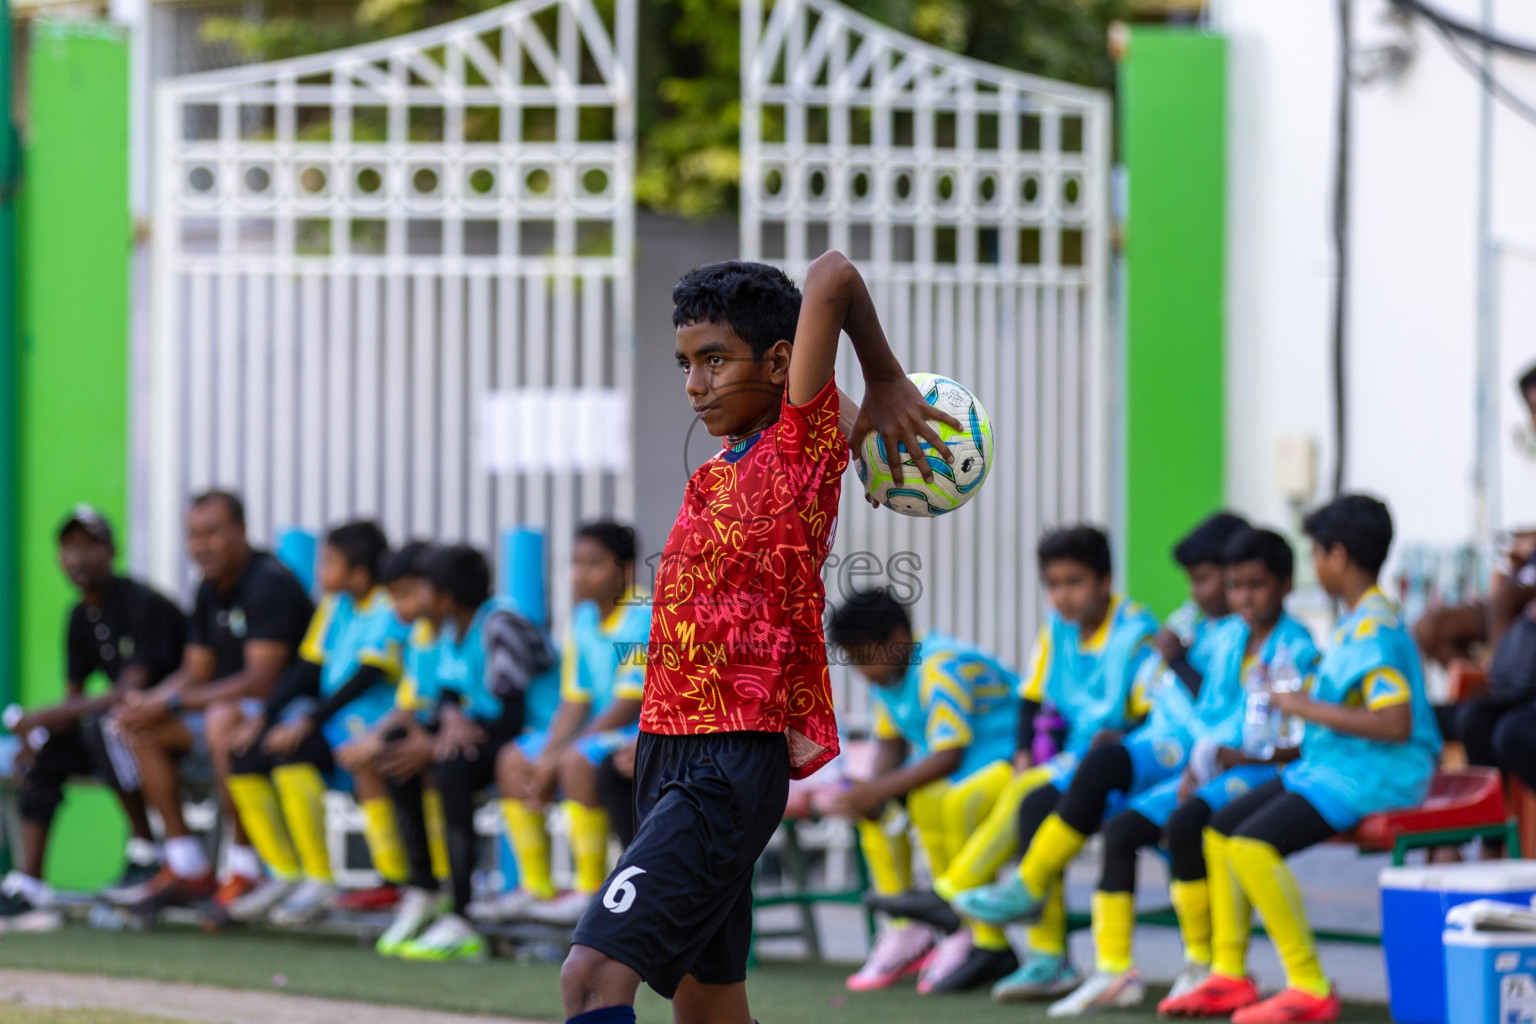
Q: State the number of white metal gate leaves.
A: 2